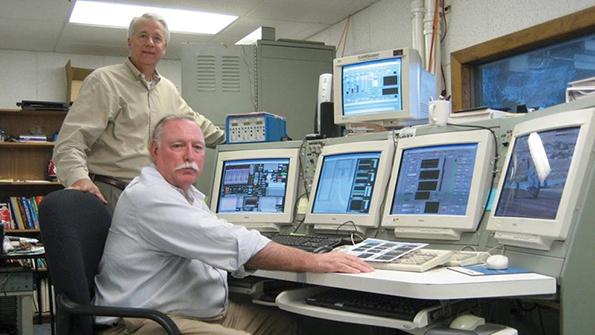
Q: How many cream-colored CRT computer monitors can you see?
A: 5